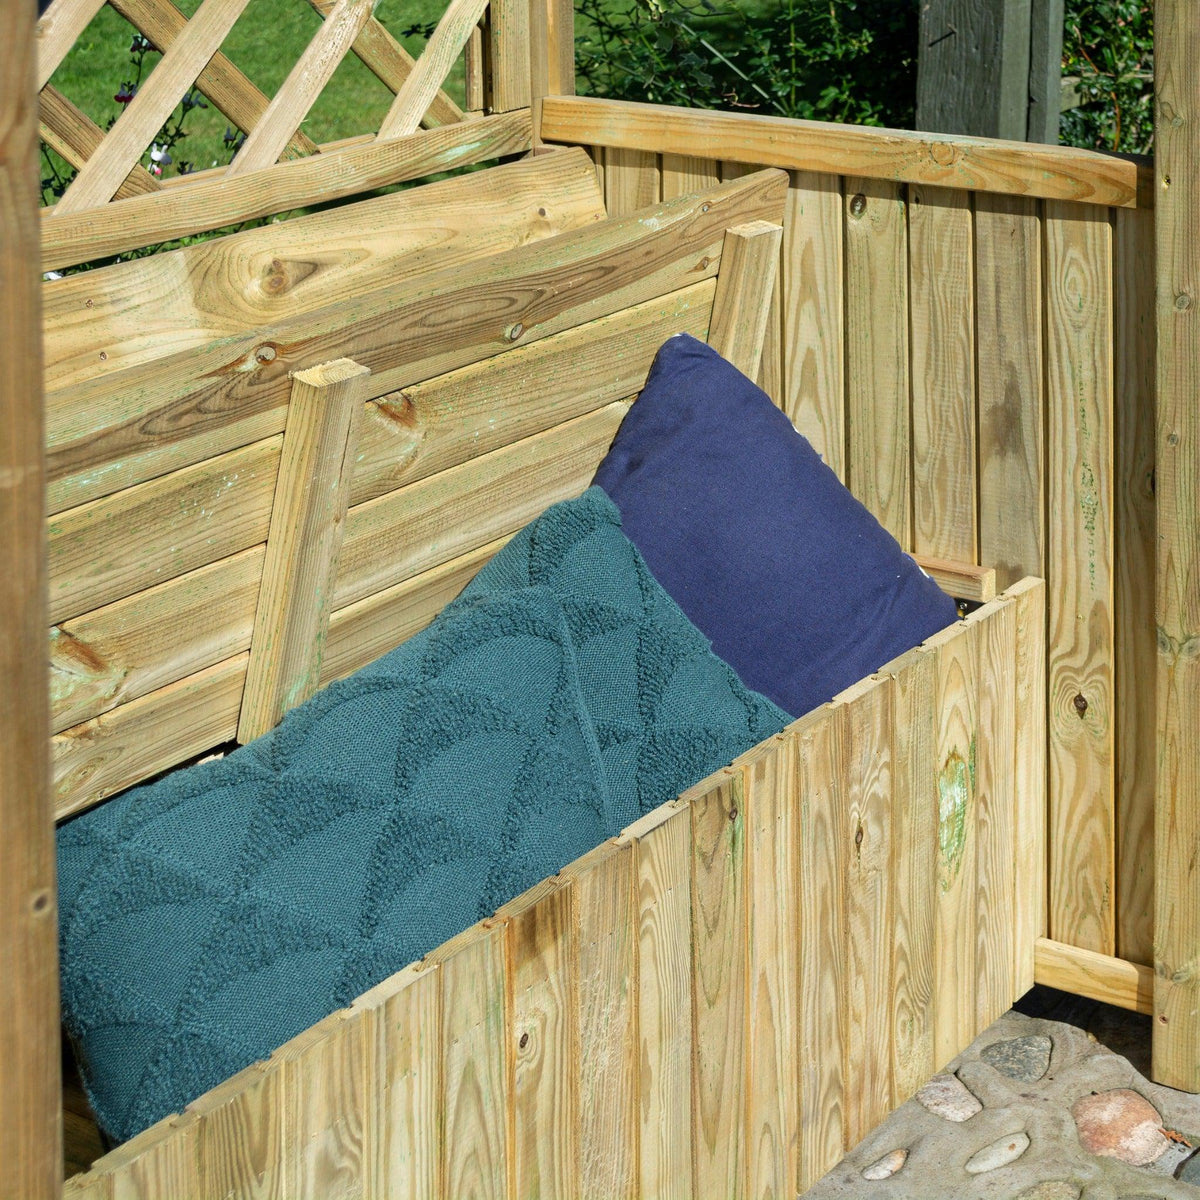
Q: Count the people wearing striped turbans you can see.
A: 0